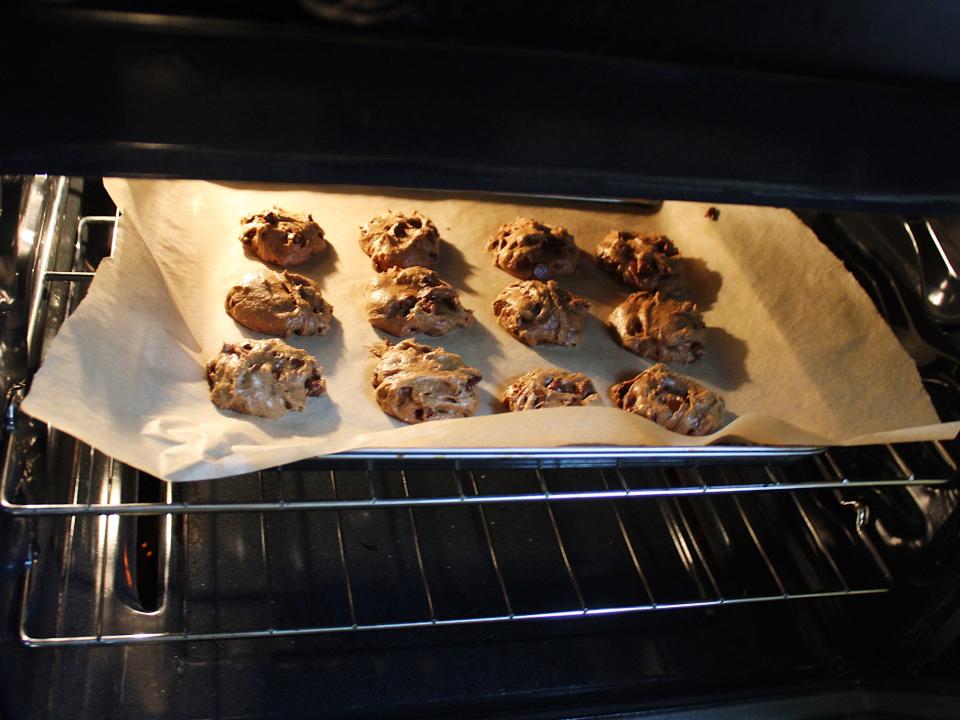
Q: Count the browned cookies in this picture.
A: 12